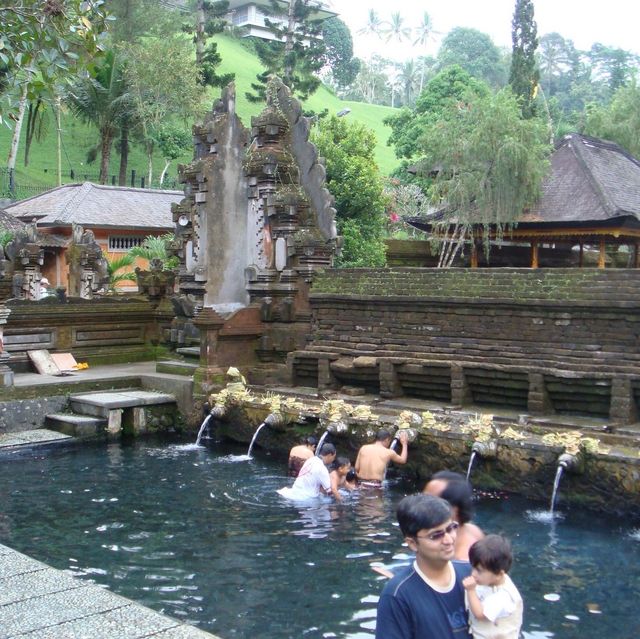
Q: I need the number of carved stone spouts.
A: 6